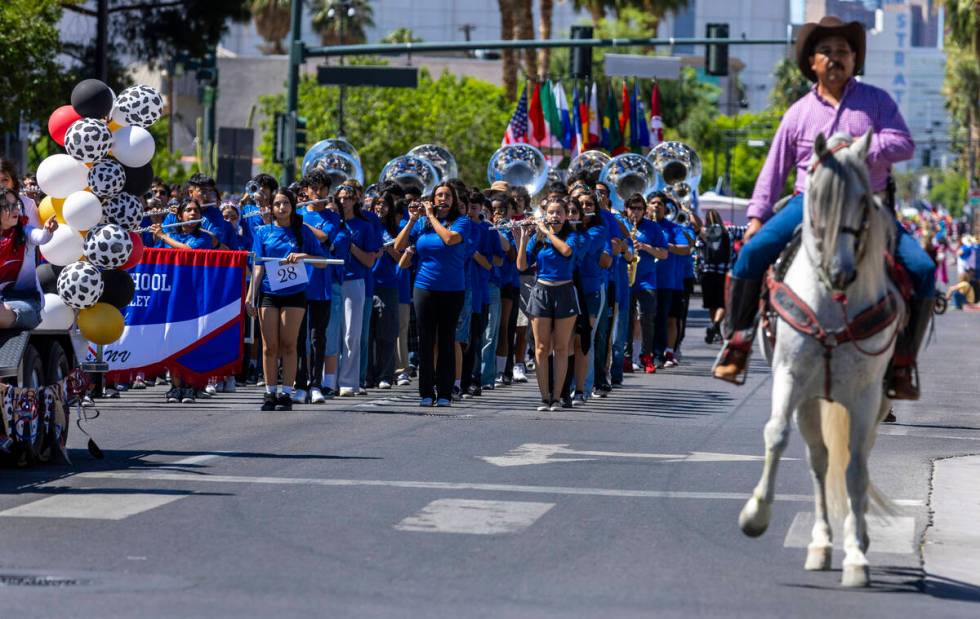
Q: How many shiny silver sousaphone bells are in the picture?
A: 8